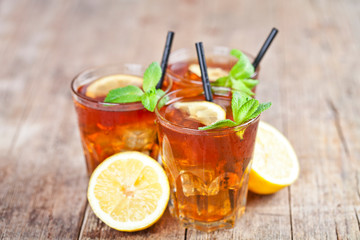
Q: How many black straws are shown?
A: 3